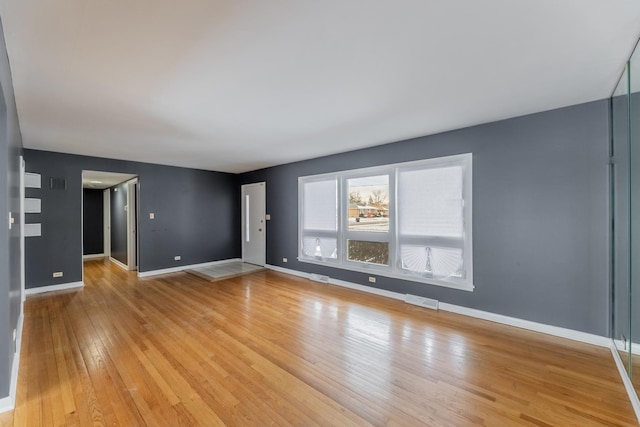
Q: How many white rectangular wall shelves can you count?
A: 3